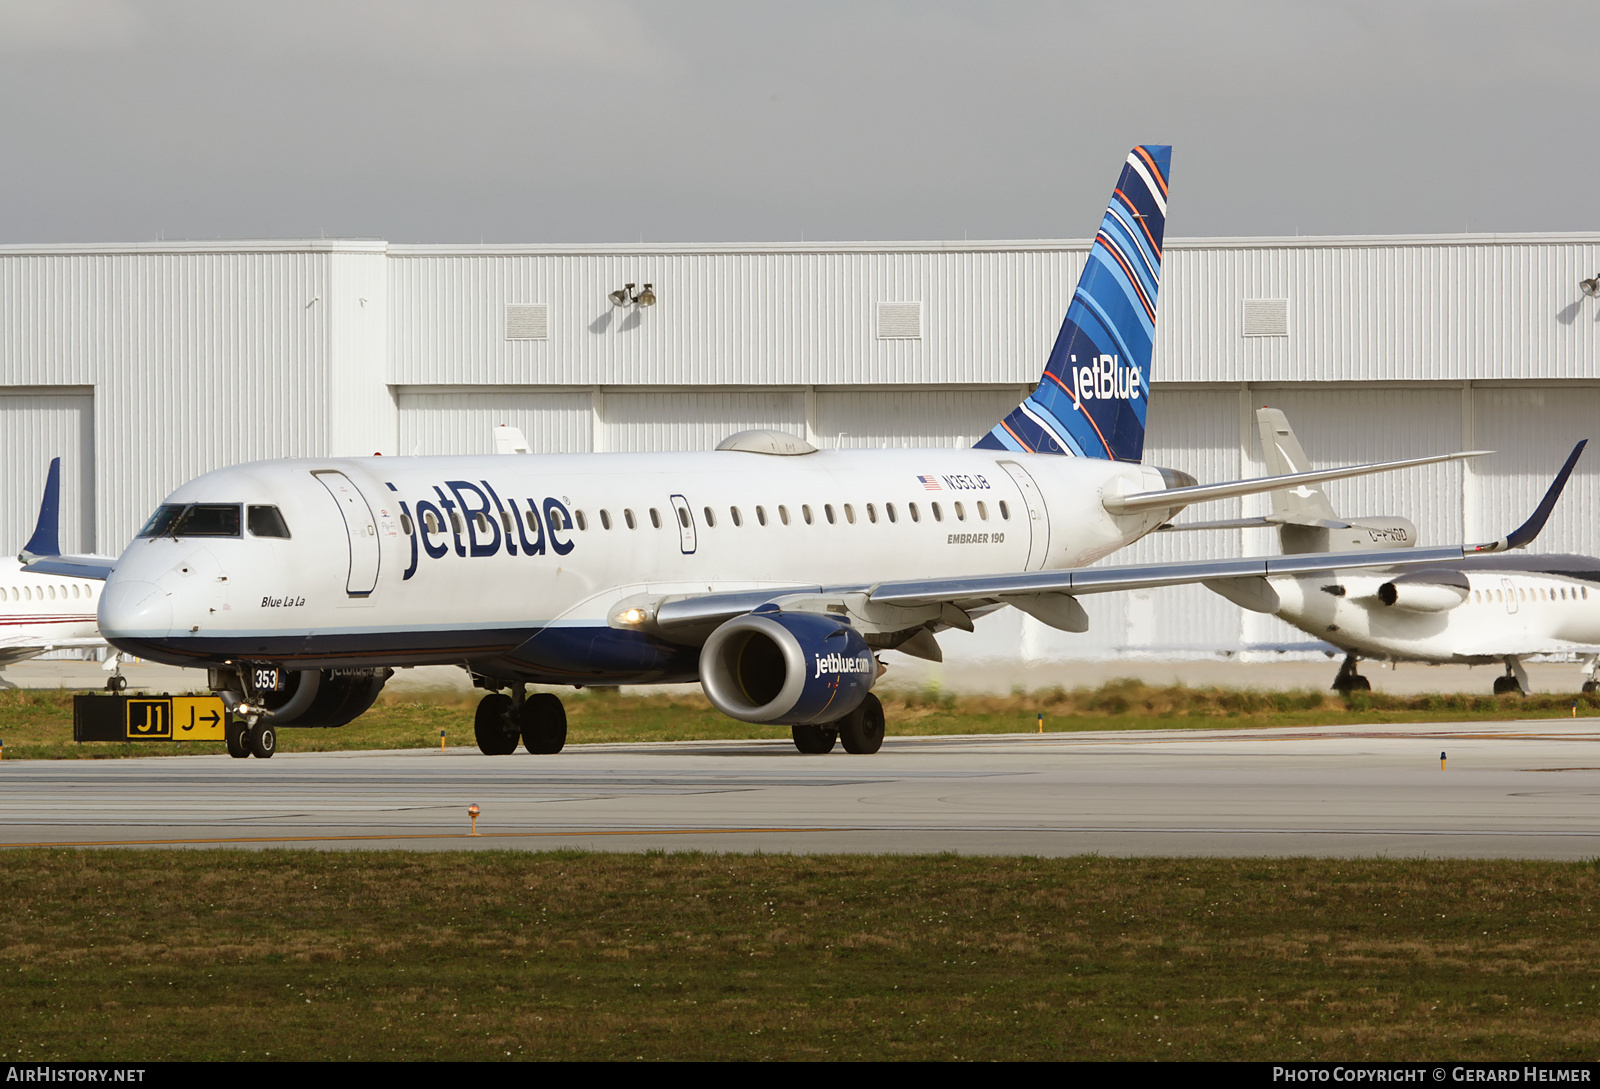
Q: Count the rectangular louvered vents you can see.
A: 3